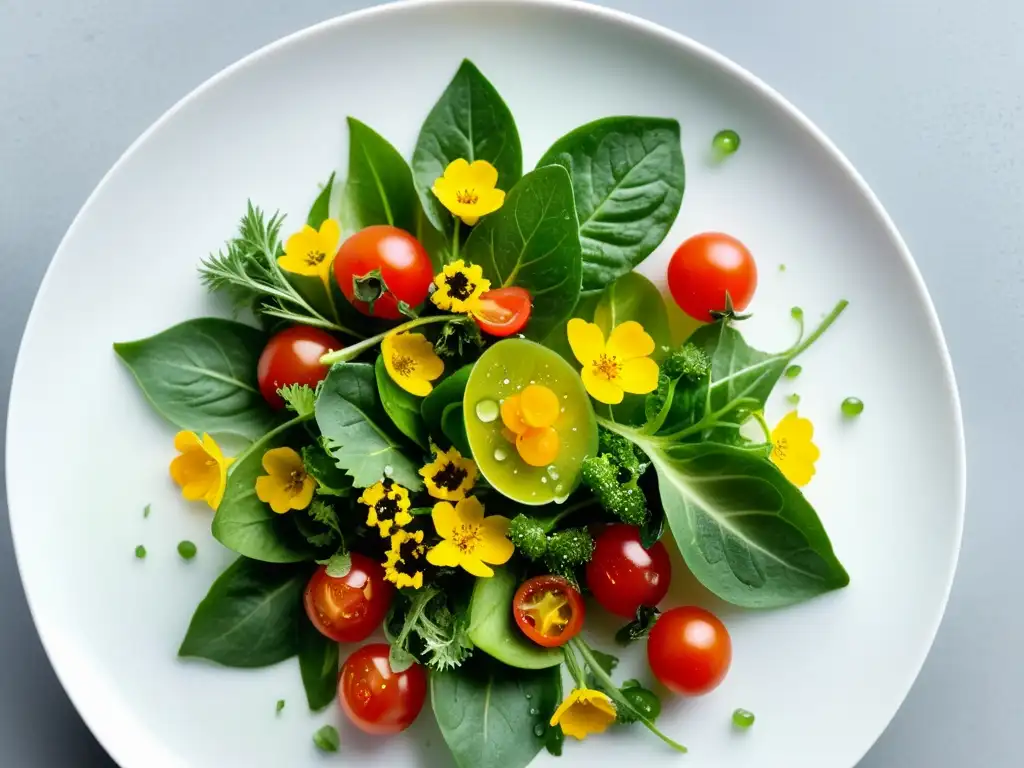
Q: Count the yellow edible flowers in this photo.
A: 13